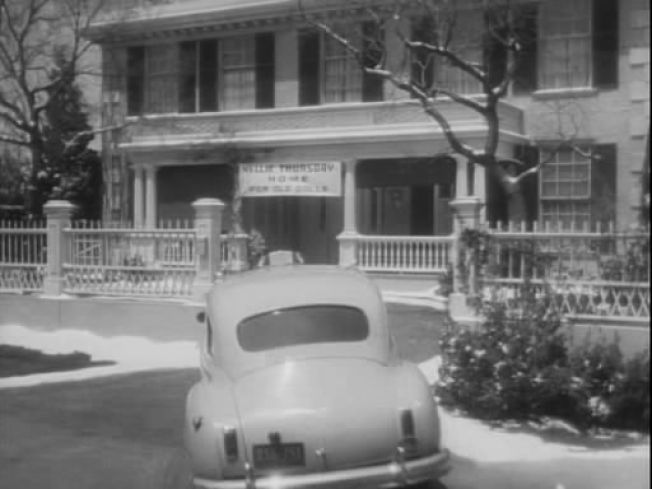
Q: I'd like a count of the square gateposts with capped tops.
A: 3